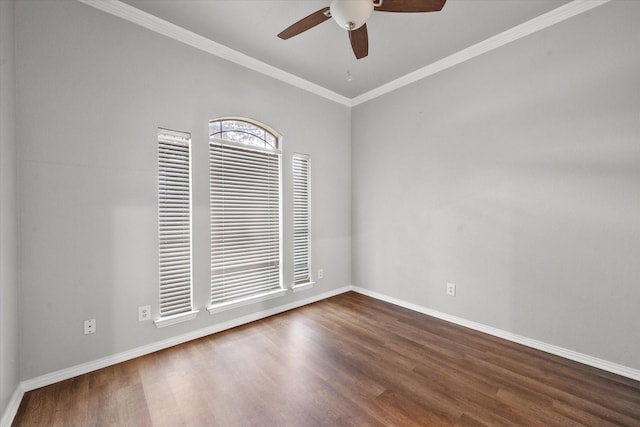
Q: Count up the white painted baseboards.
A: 3